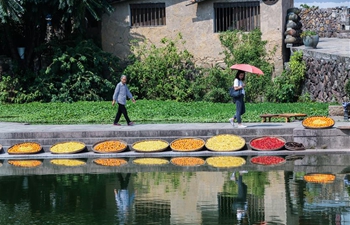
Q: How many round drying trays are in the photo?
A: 9